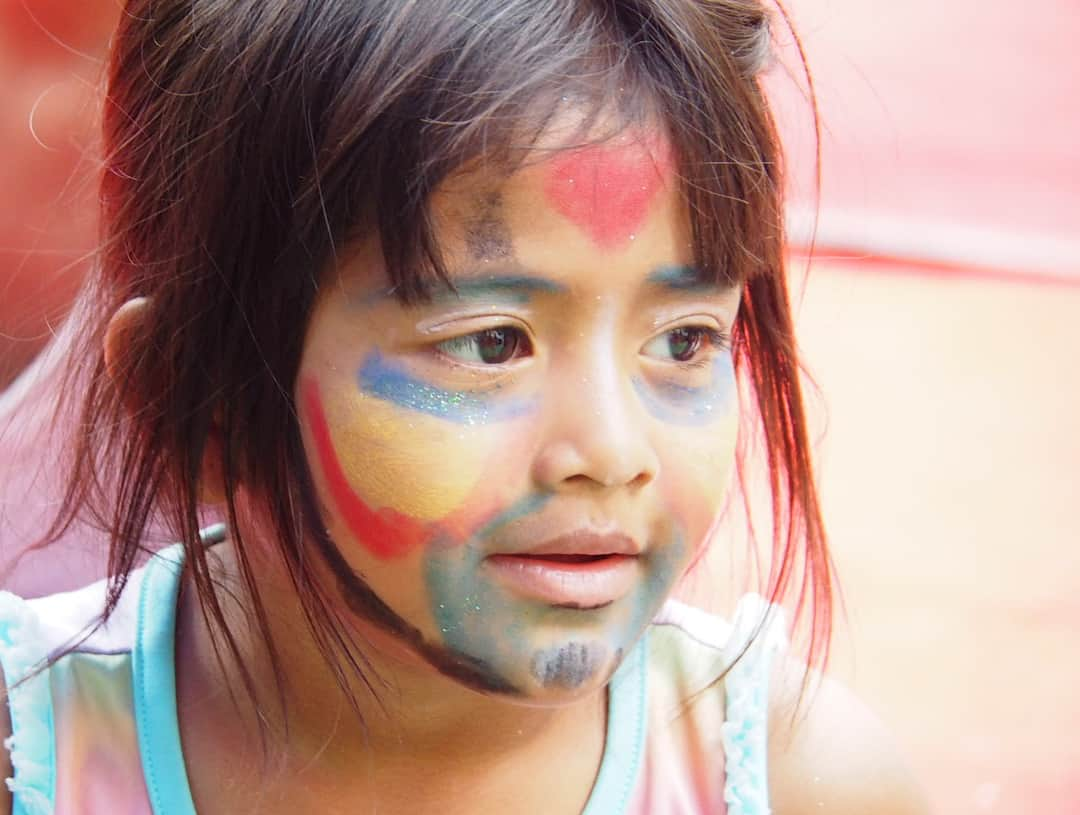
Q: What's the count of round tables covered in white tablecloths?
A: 0